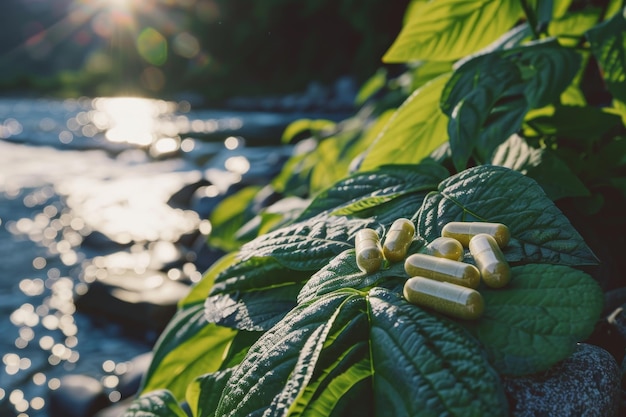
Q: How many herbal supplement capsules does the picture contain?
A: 7